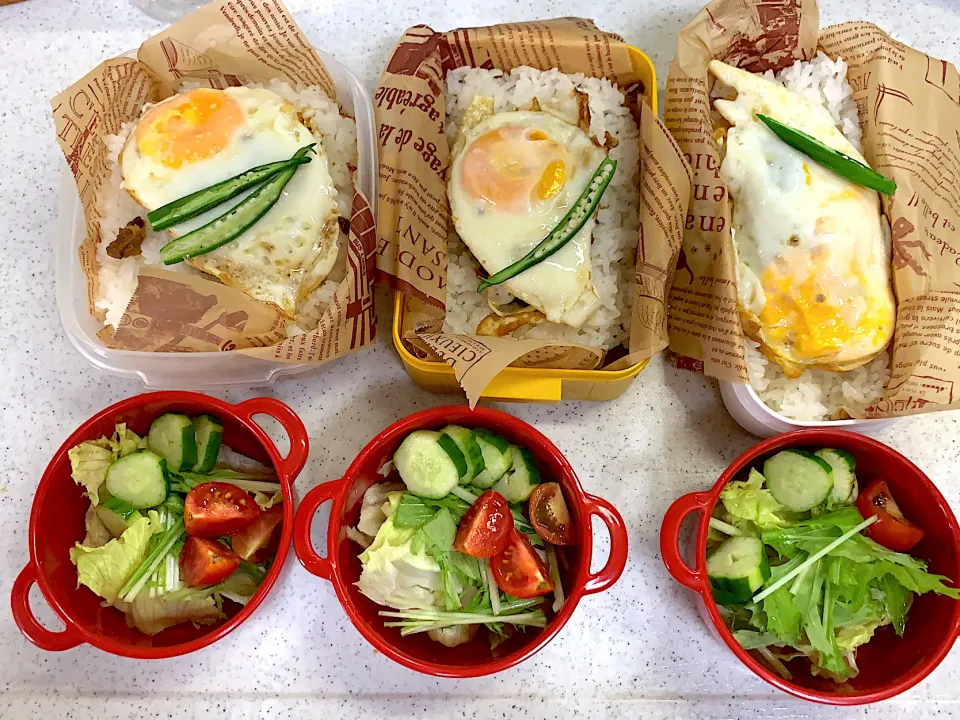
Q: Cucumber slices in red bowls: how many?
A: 11